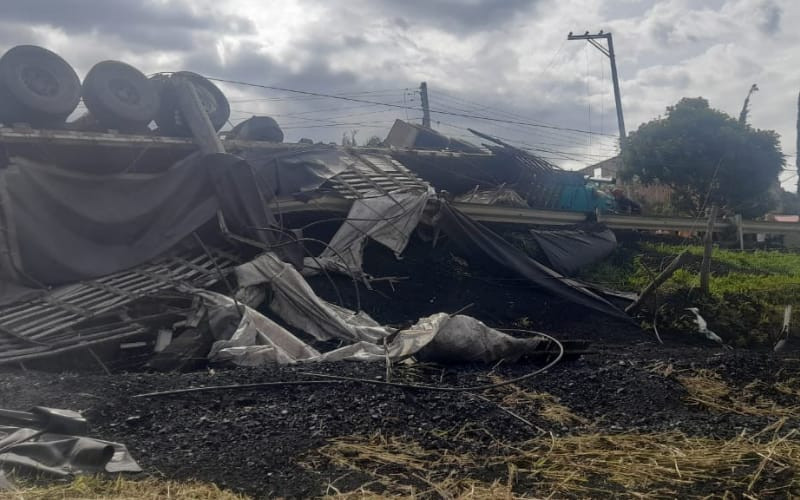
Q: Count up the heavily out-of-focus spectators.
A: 0